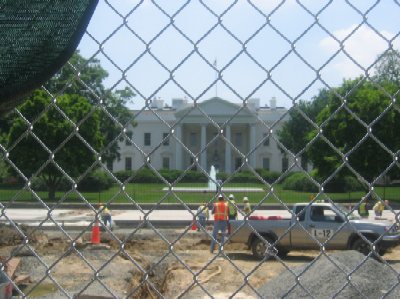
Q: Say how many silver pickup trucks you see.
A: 1